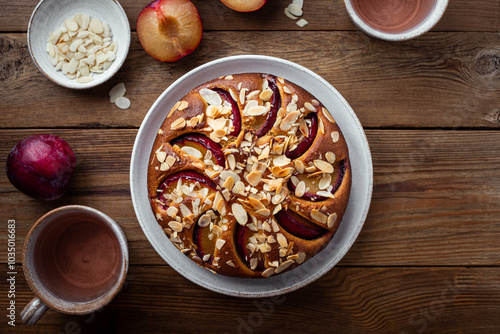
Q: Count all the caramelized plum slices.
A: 9